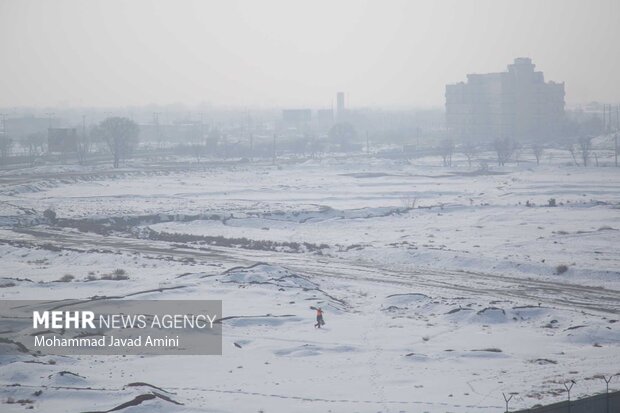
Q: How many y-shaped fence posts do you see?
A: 3